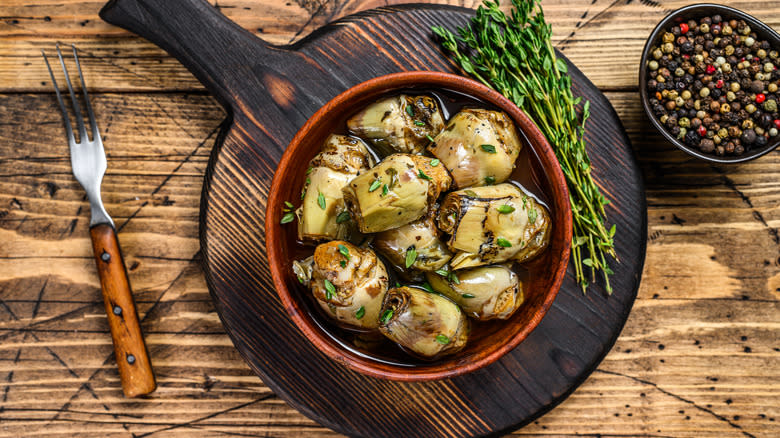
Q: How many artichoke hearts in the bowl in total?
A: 9